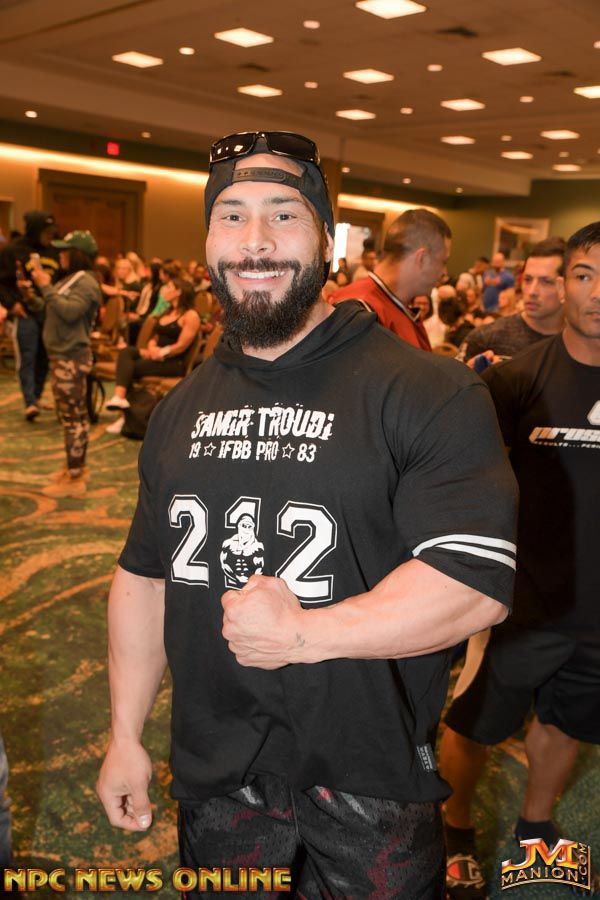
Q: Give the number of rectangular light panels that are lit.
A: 13